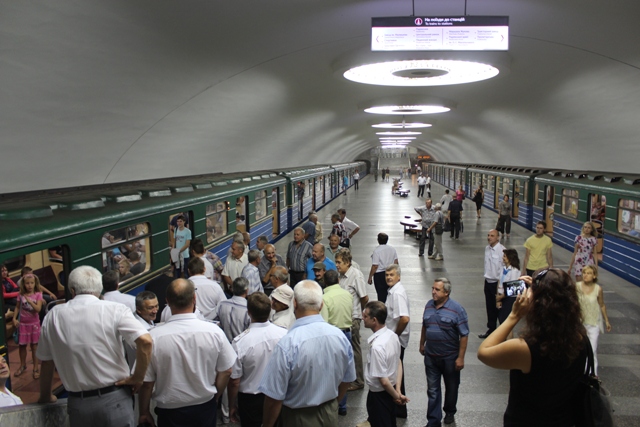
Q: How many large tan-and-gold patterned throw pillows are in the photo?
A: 0